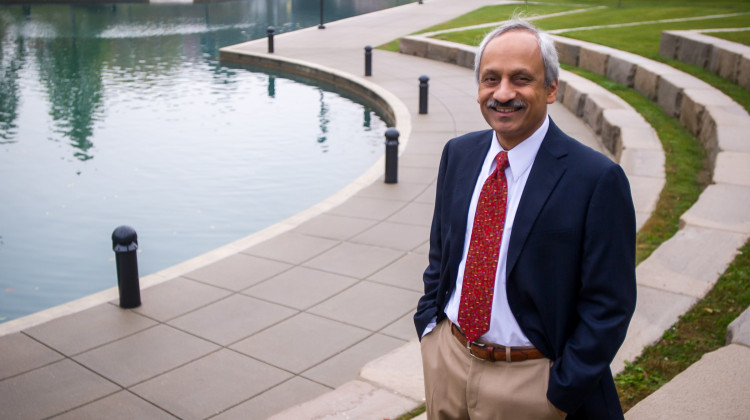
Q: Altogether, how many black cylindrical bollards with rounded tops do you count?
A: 5